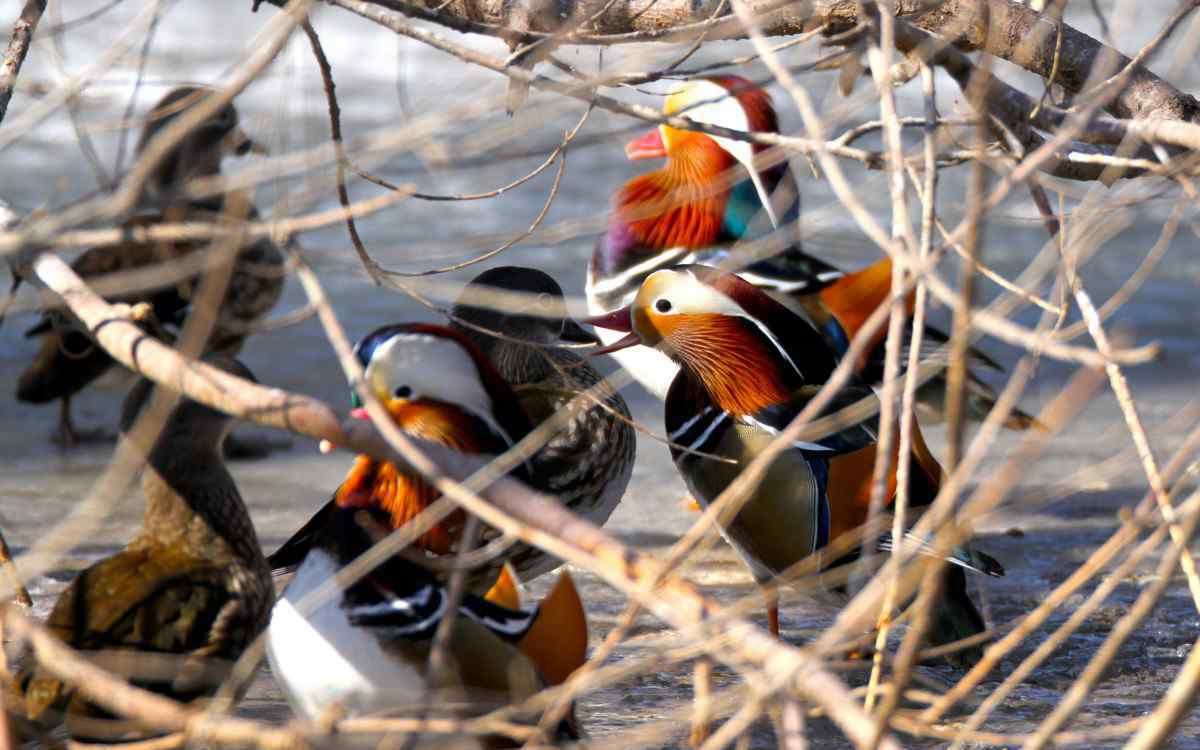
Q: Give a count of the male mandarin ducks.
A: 3